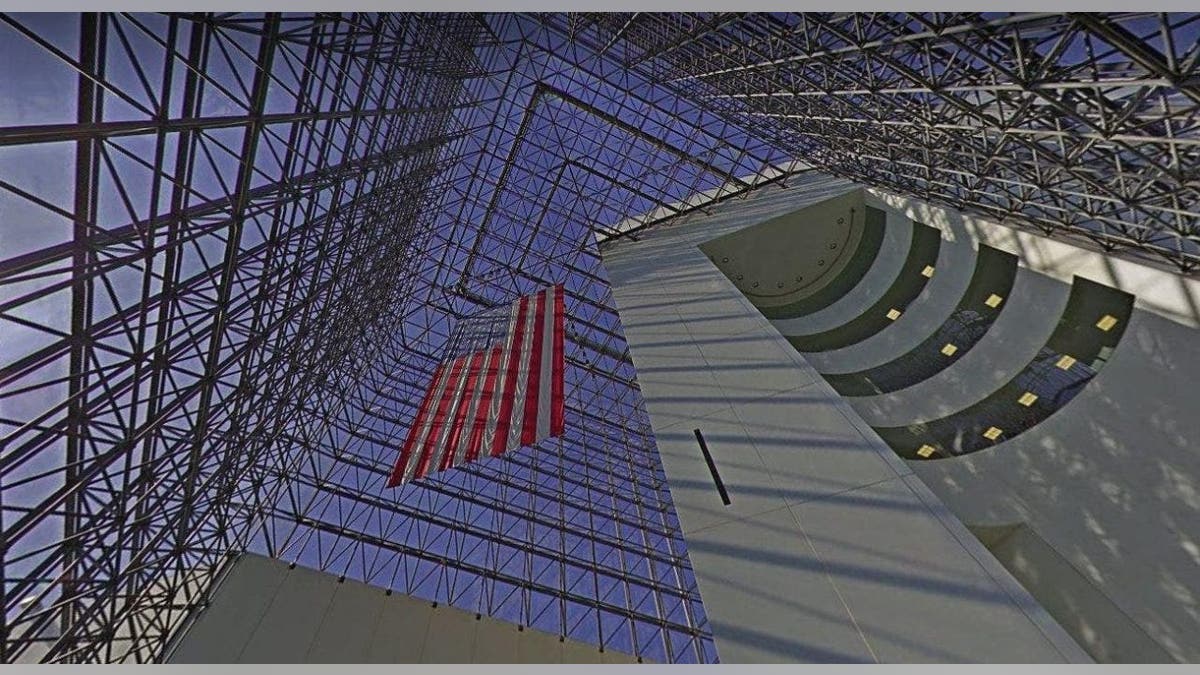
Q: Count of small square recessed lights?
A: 9